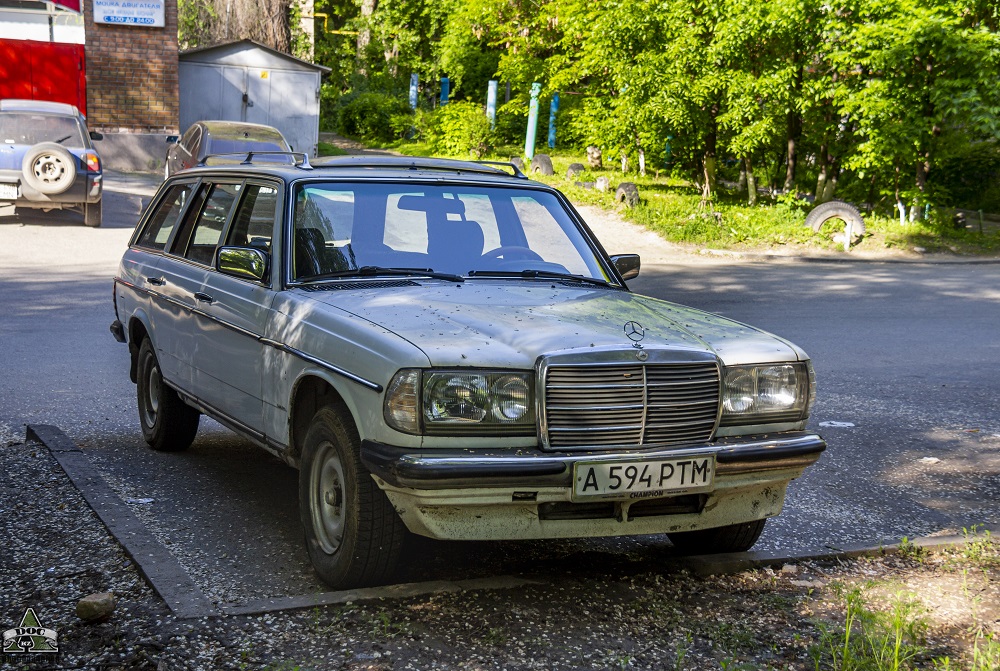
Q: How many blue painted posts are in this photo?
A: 5